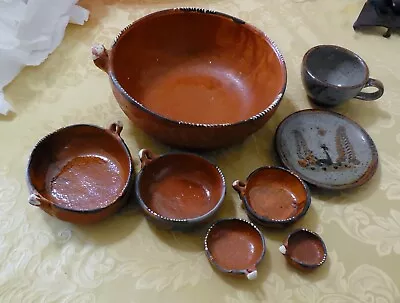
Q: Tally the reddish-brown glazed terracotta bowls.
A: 6